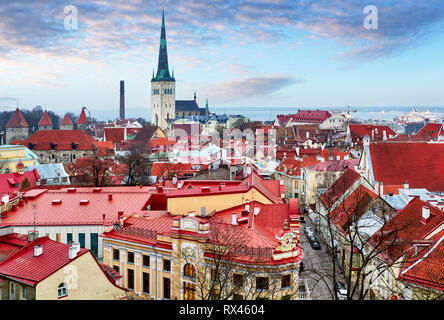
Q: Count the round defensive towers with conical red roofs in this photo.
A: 4